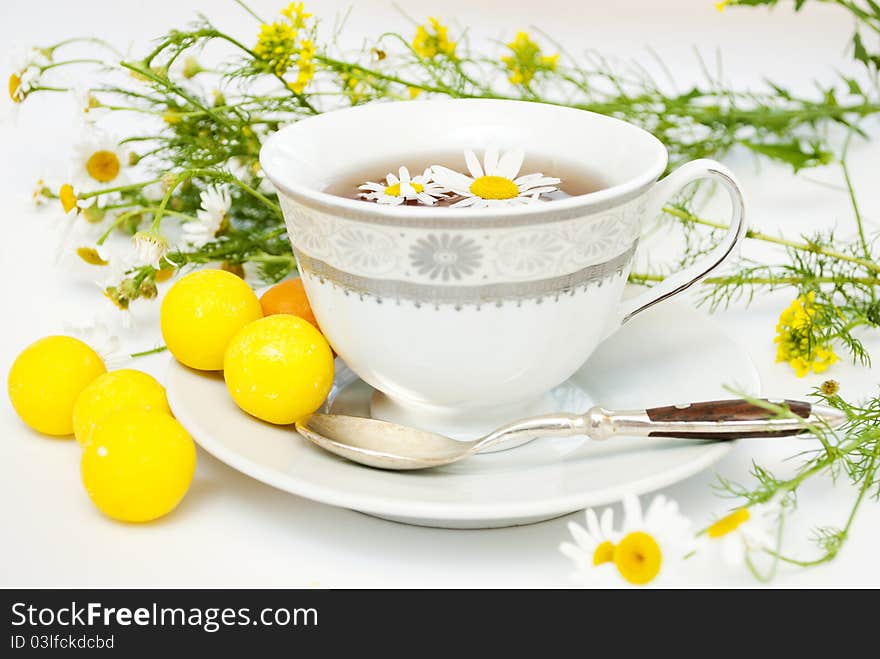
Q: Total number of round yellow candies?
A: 5